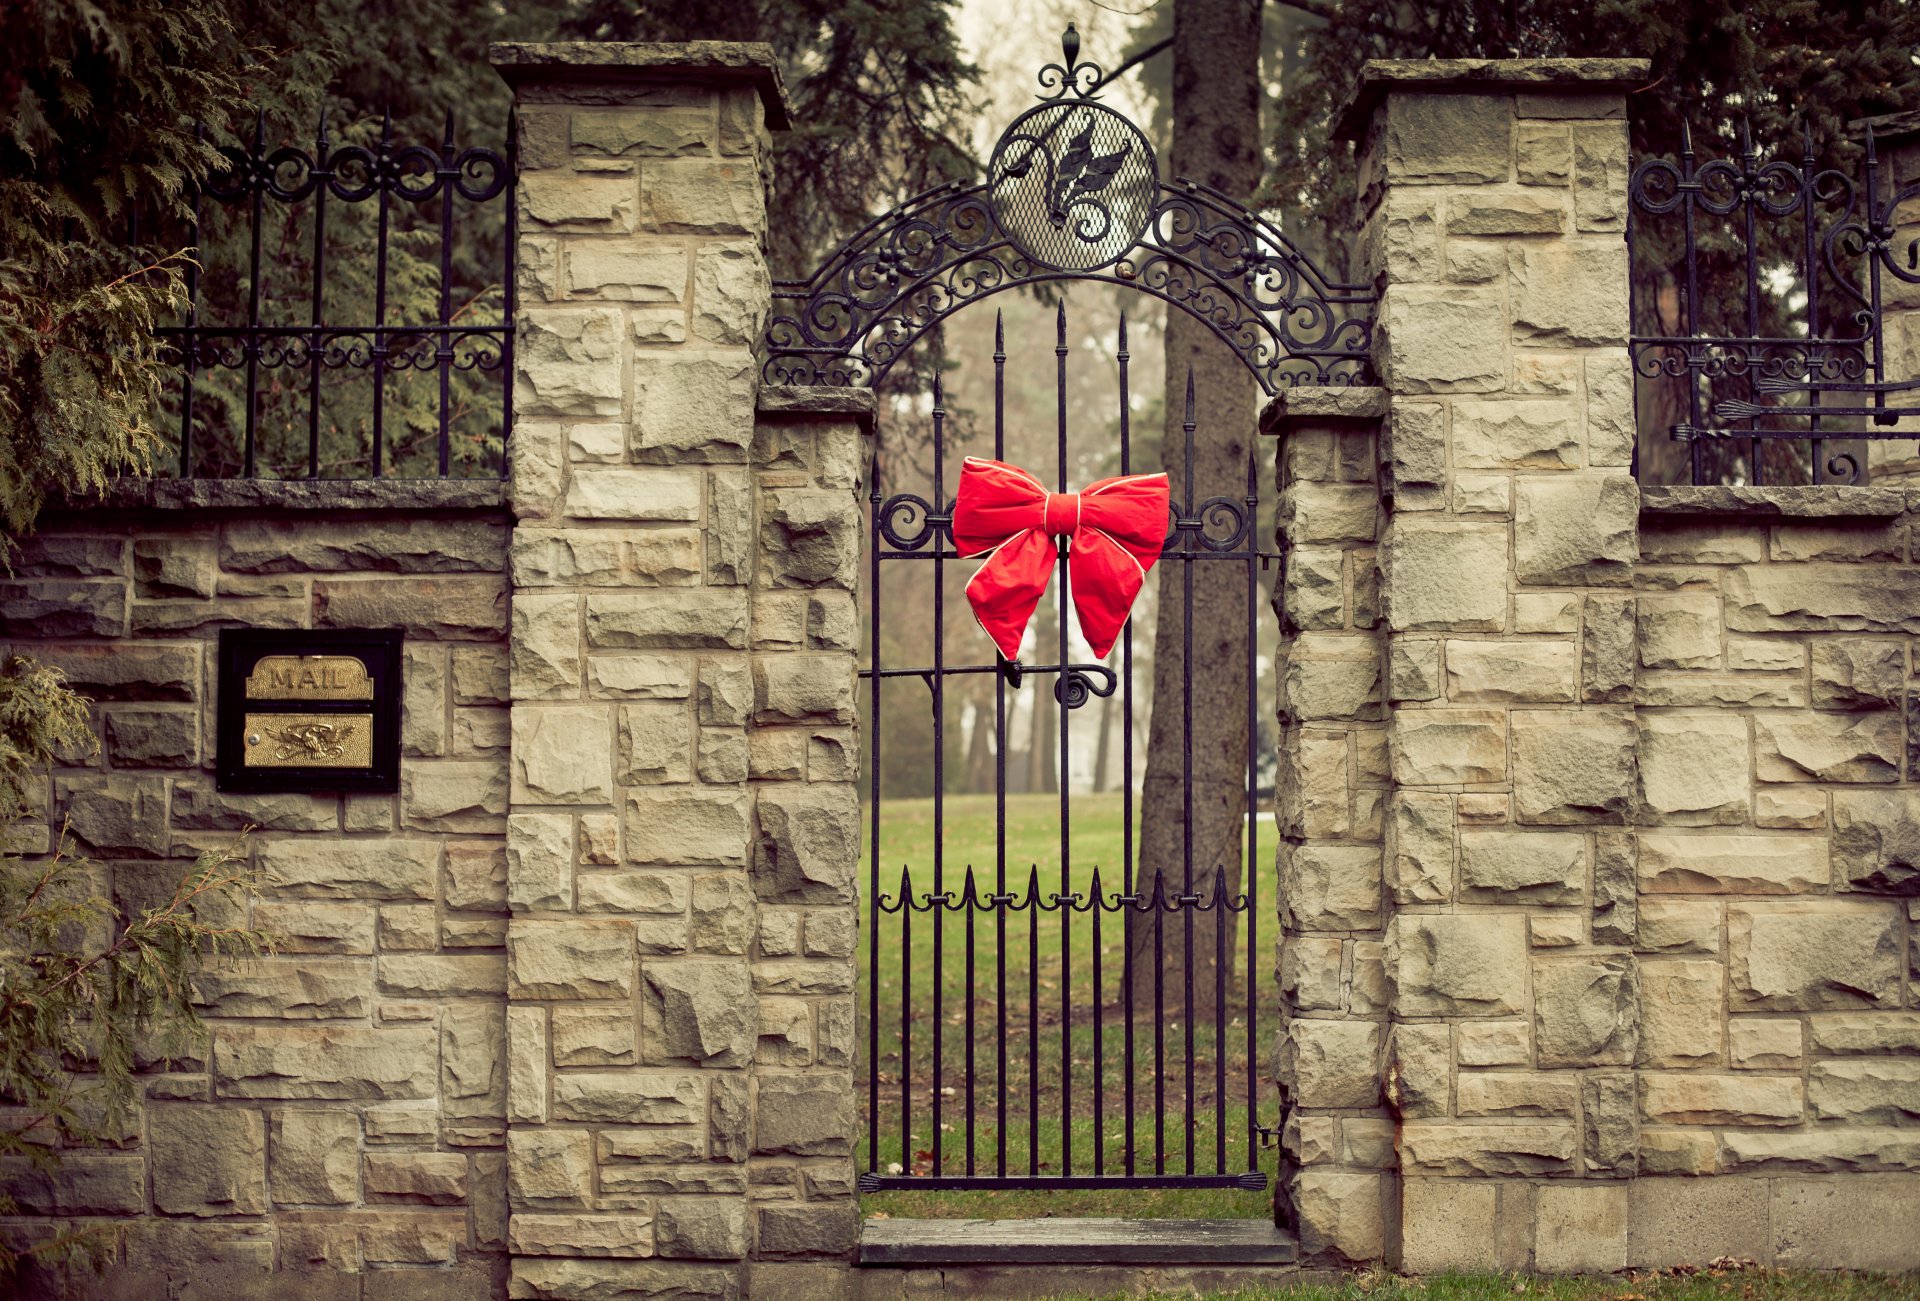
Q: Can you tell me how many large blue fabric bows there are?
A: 0